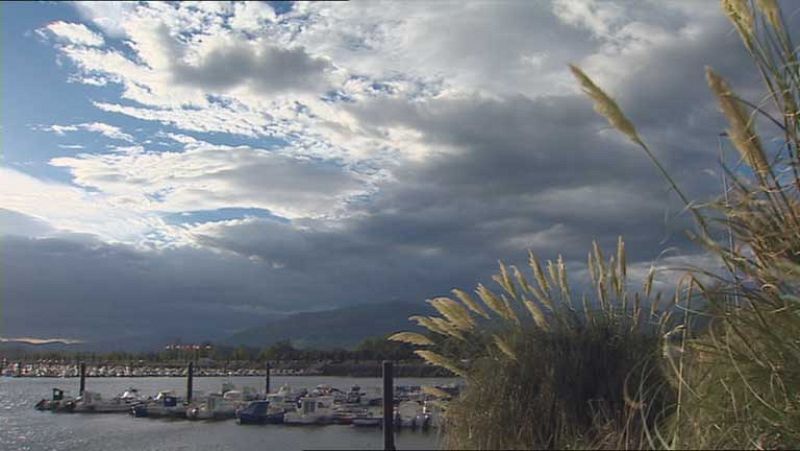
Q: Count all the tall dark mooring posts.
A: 4